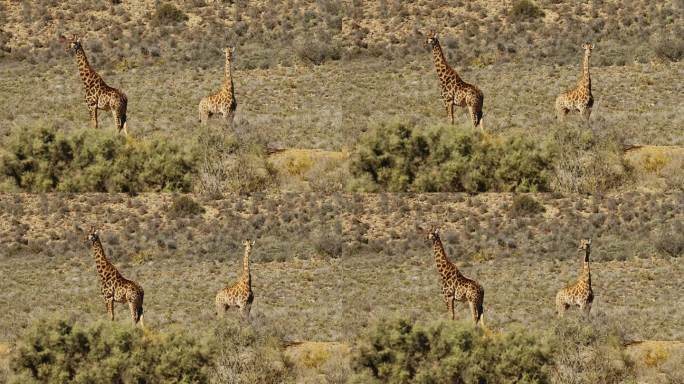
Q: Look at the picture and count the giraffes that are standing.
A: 8